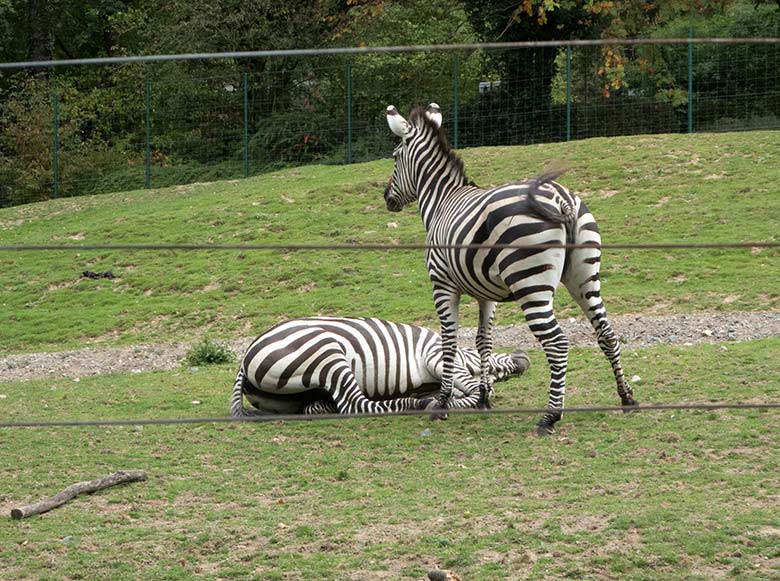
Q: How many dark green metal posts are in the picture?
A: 7